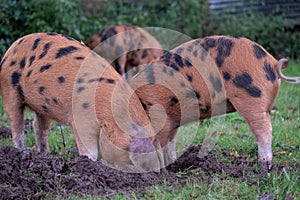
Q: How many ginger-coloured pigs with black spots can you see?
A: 3